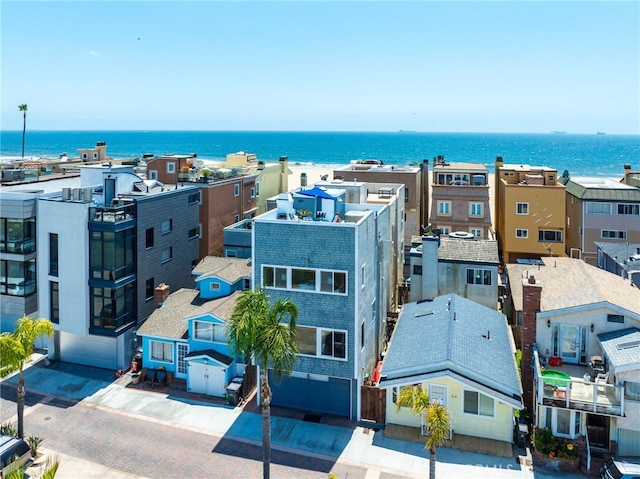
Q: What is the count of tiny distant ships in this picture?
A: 3